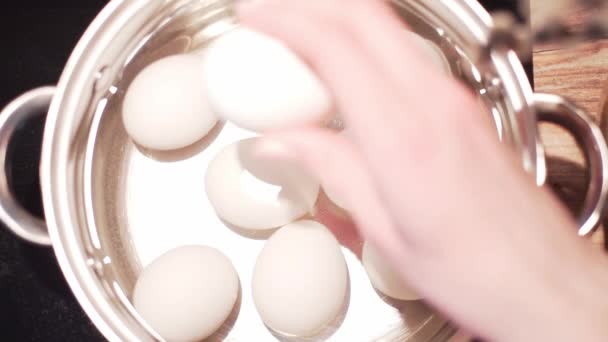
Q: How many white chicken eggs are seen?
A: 8